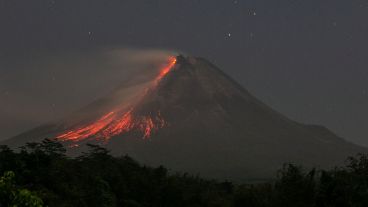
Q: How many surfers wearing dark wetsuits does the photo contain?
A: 0